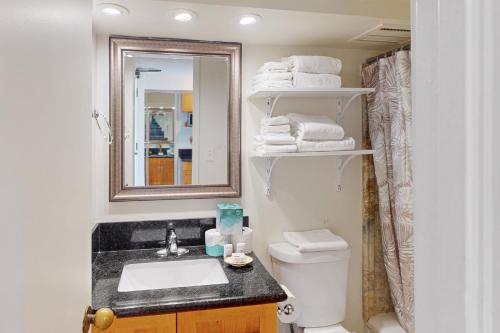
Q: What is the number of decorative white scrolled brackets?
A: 4